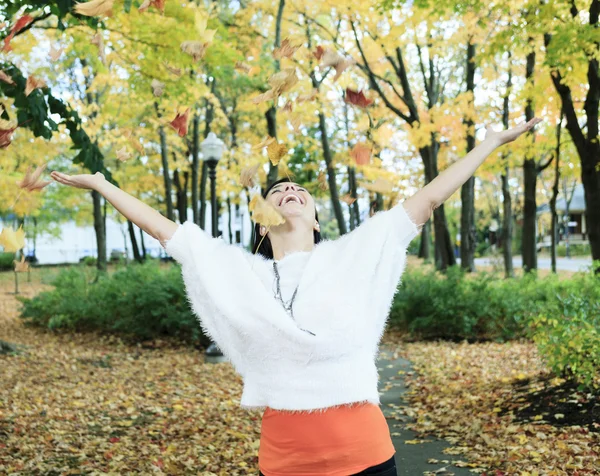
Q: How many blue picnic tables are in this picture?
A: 0